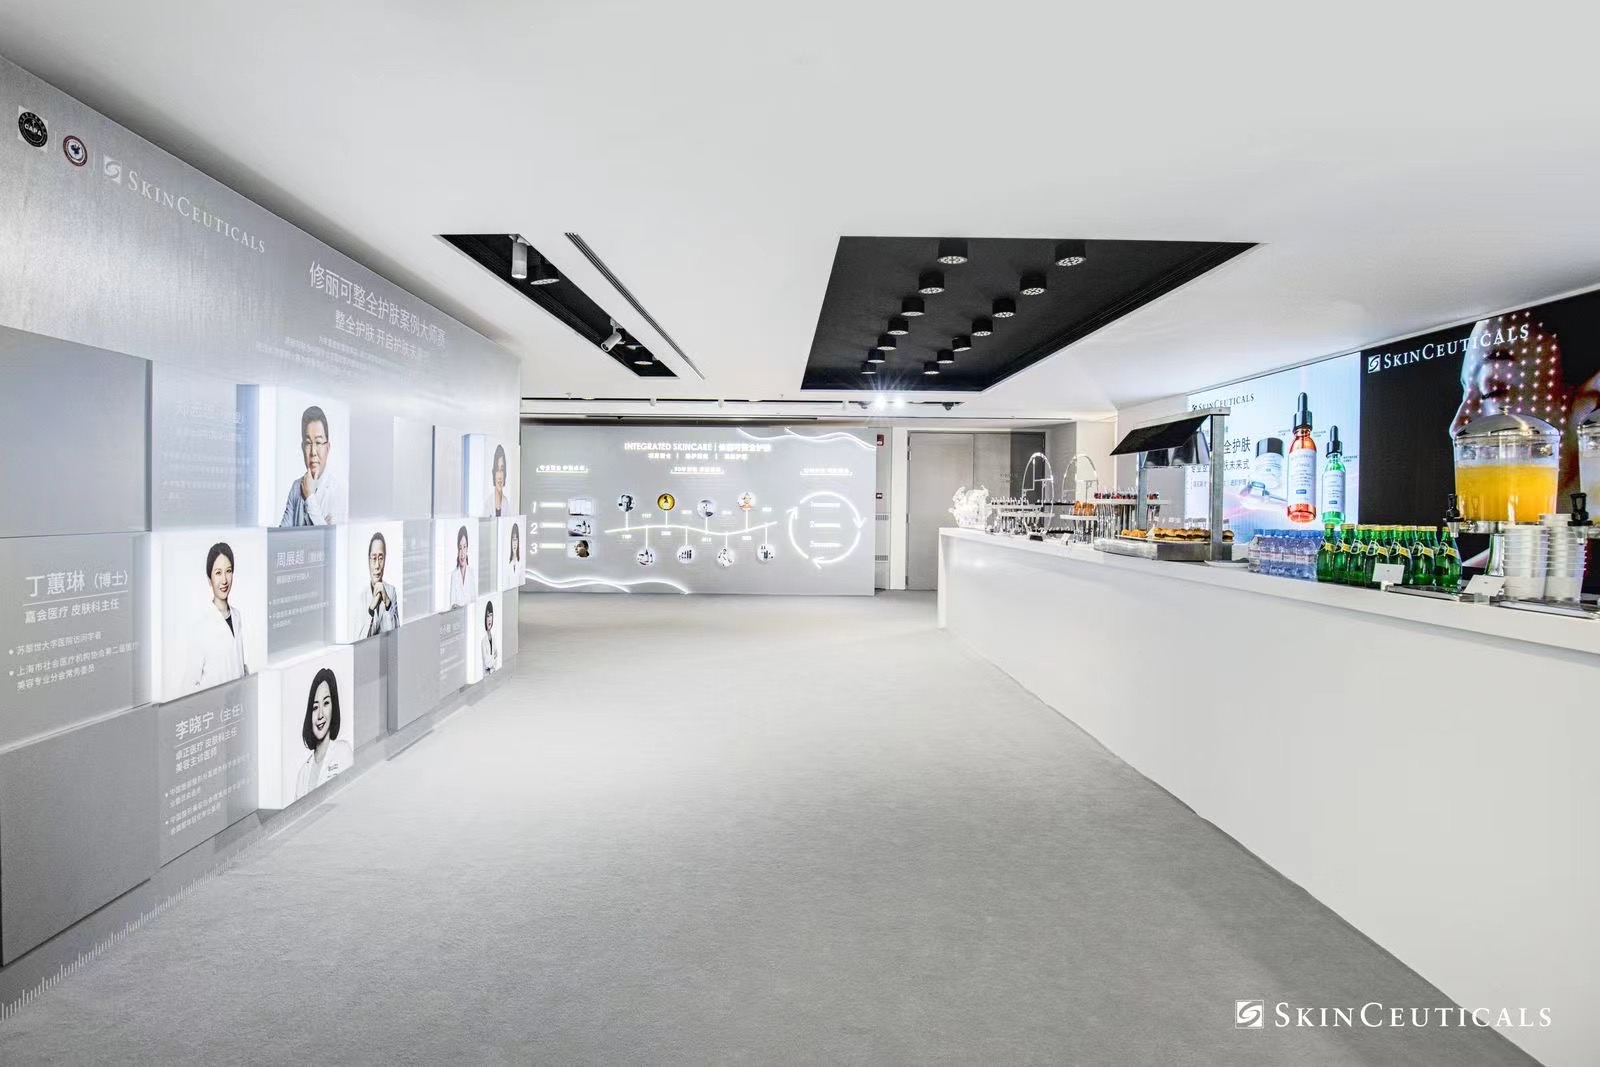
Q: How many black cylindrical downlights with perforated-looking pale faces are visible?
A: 14